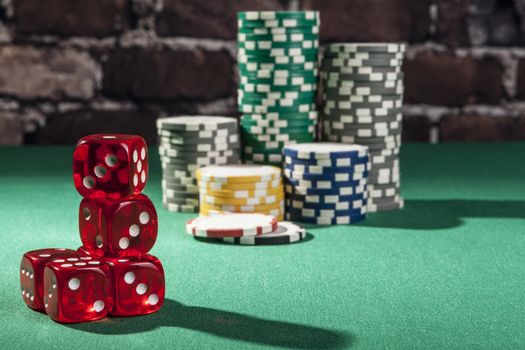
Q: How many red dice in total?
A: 5